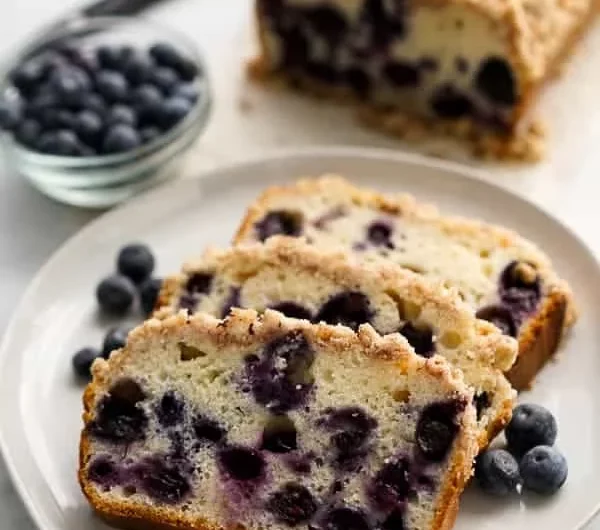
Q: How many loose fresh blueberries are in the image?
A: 8